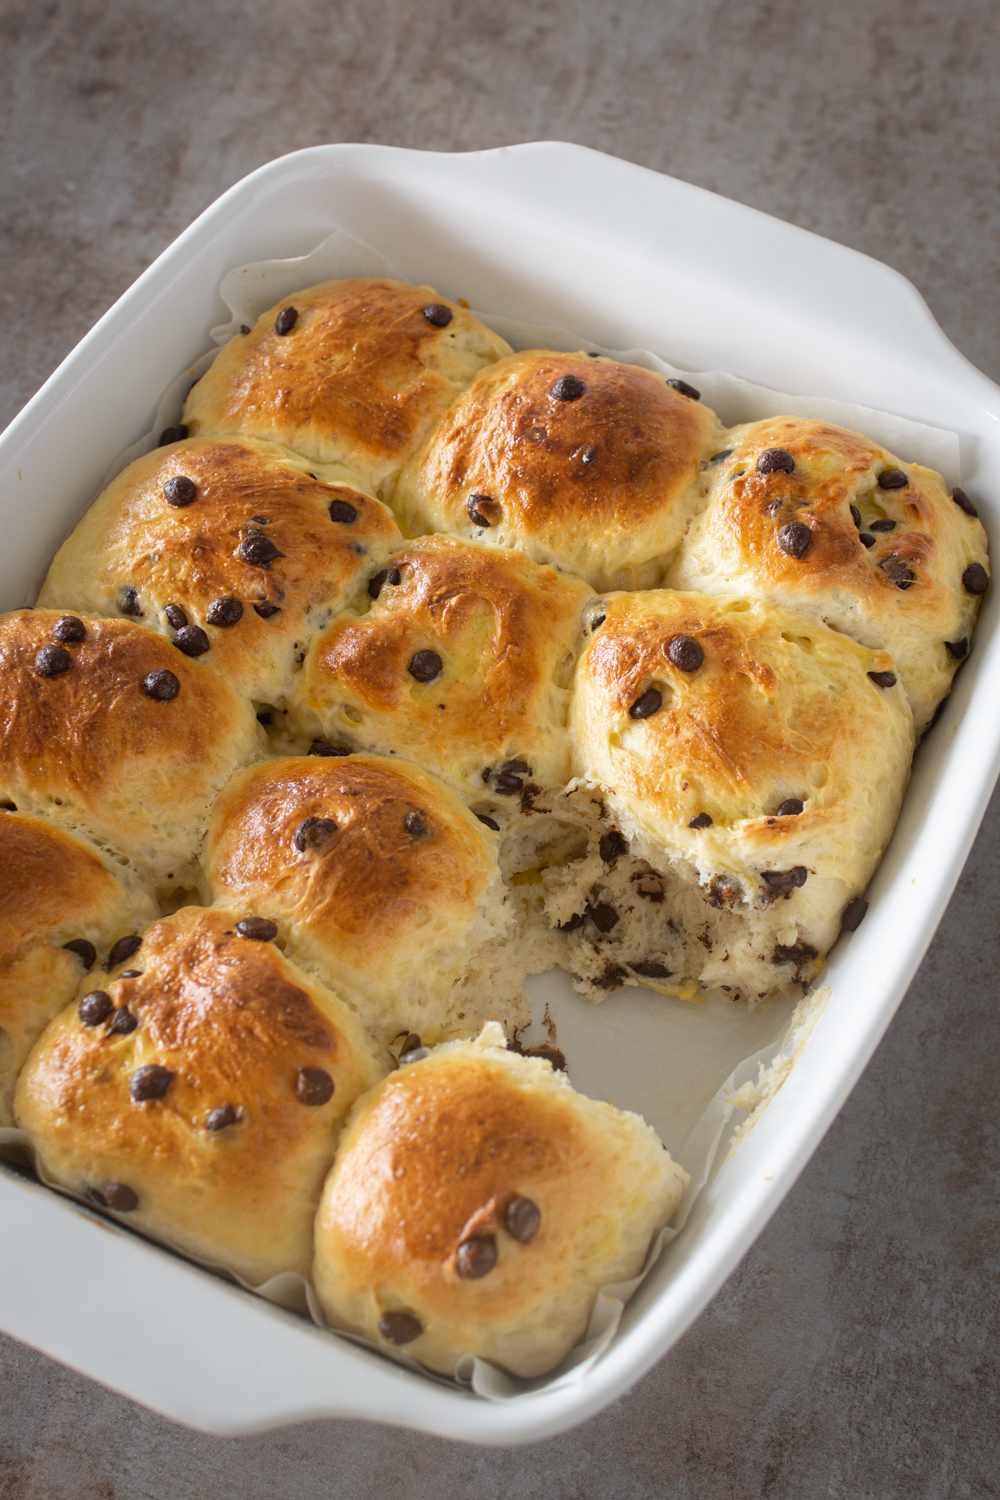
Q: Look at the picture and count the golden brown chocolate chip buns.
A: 11